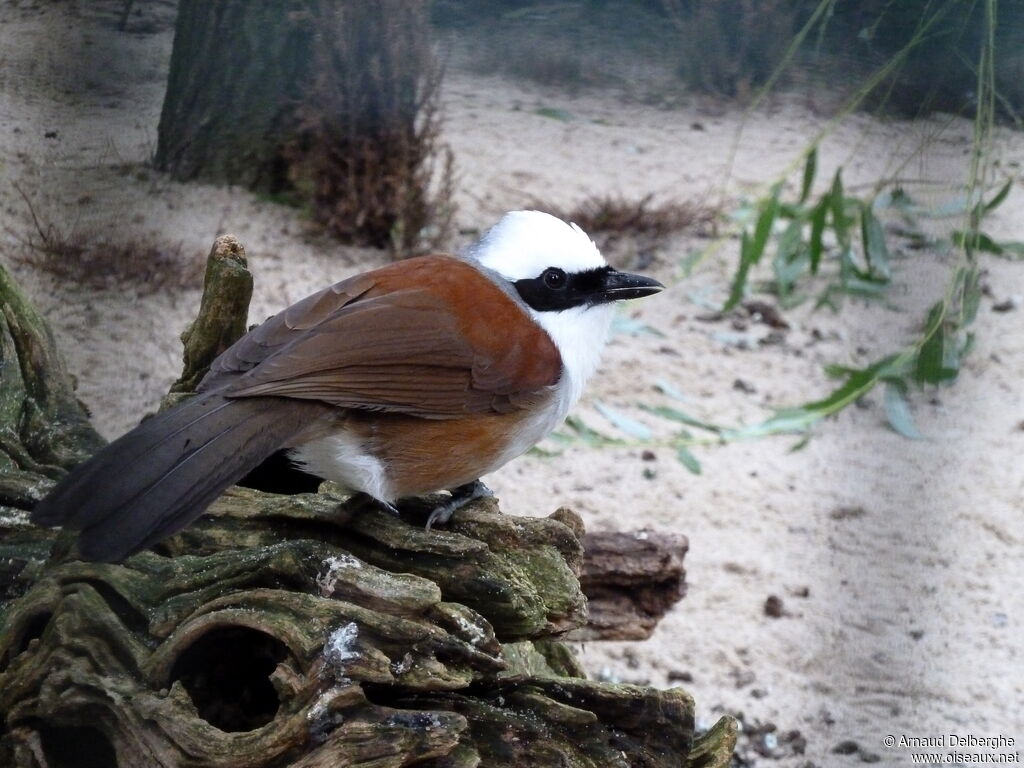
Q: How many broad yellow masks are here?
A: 0